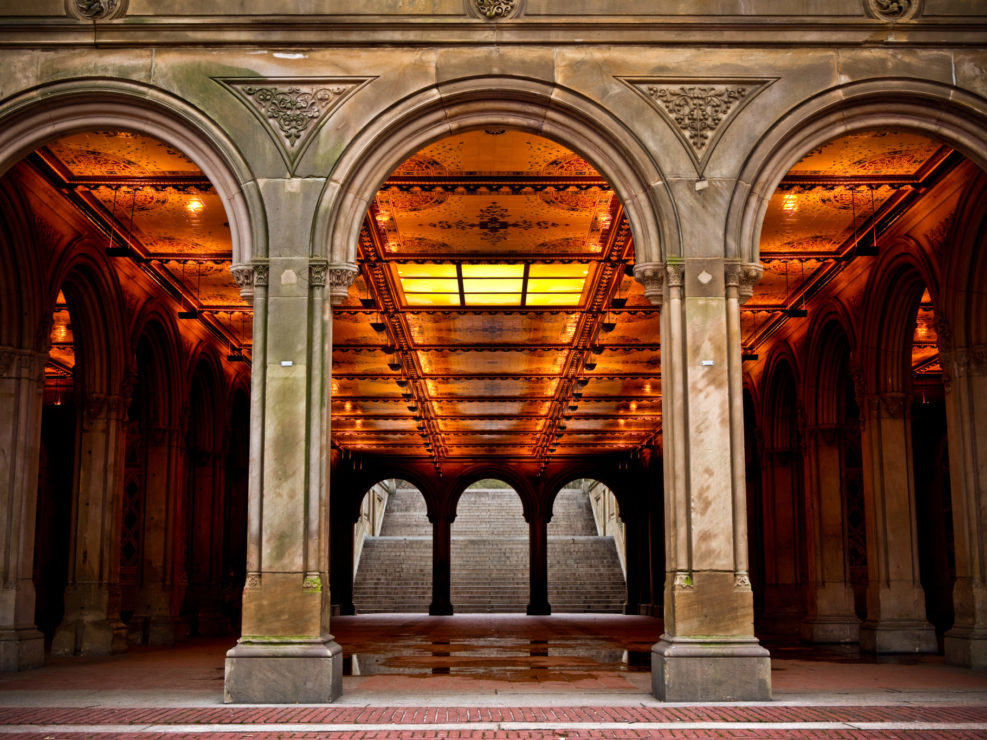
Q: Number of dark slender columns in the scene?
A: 2